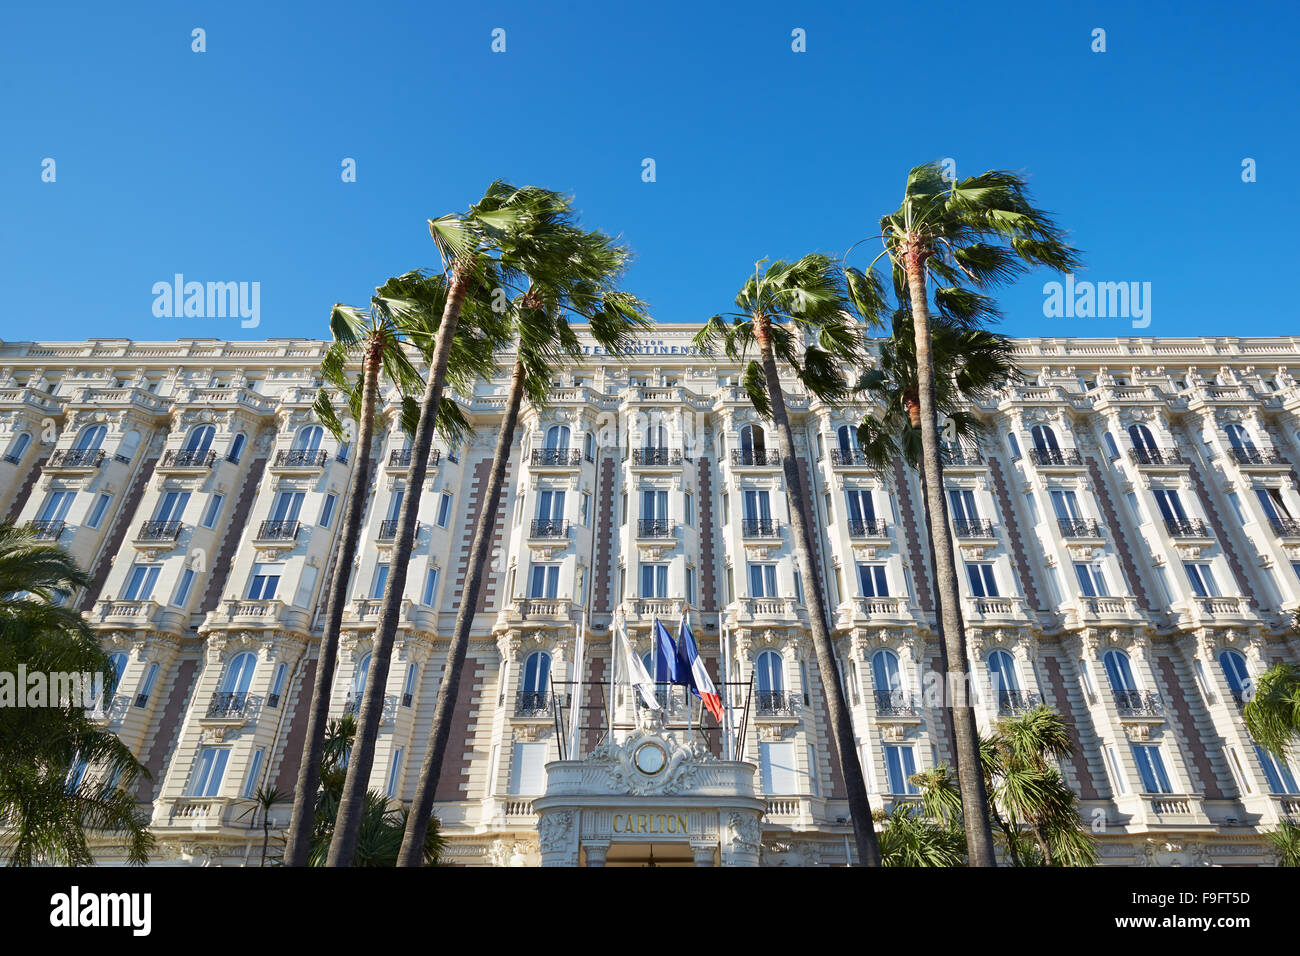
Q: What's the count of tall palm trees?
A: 6